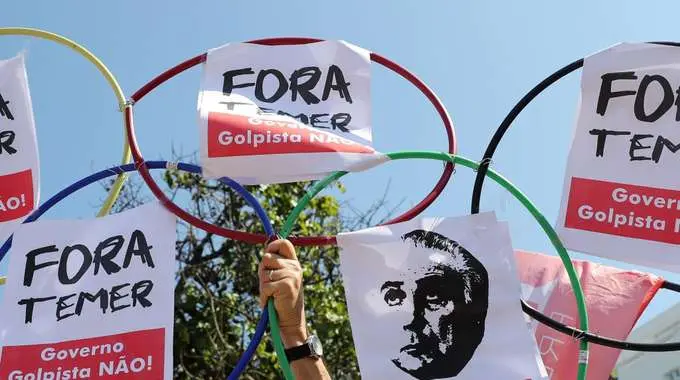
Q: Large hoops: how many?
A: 5